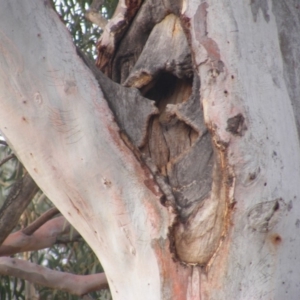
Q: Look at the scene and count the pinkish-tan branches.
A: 2